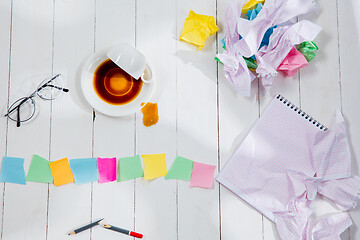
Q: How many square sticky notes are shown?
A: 9